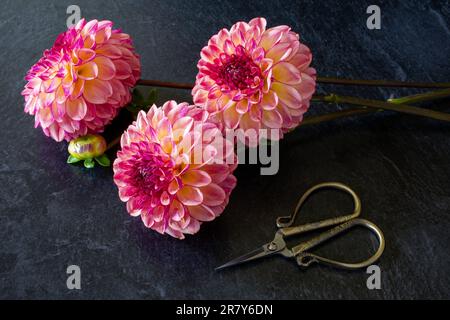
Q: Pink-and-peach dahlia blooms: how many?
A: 3